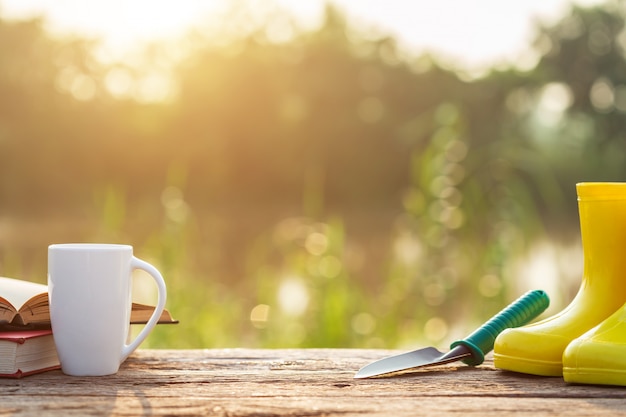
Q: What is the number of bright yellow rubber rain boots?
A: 2